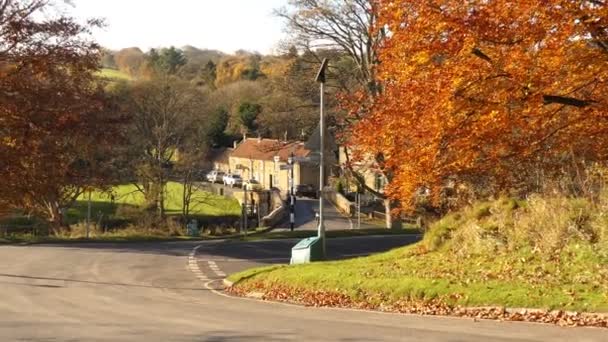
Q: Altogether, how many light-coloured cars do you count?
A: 3